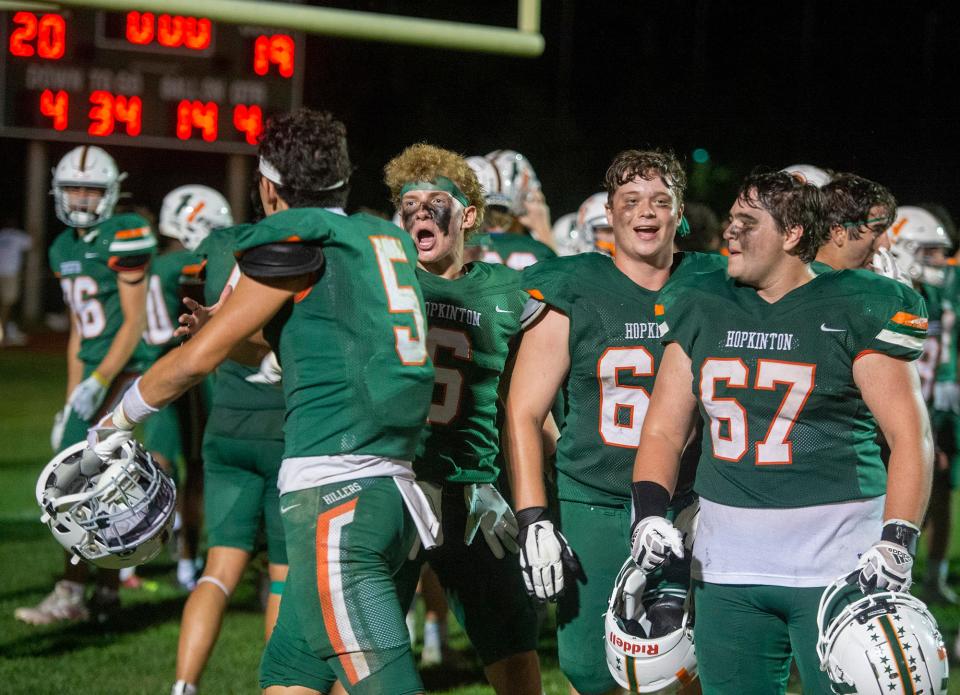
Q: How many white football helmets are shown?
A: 11